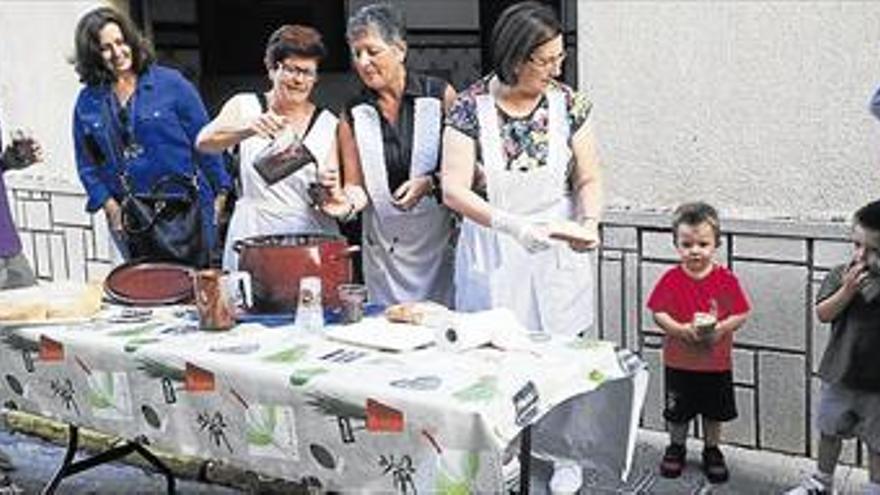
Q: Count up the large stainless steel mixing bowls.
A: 0